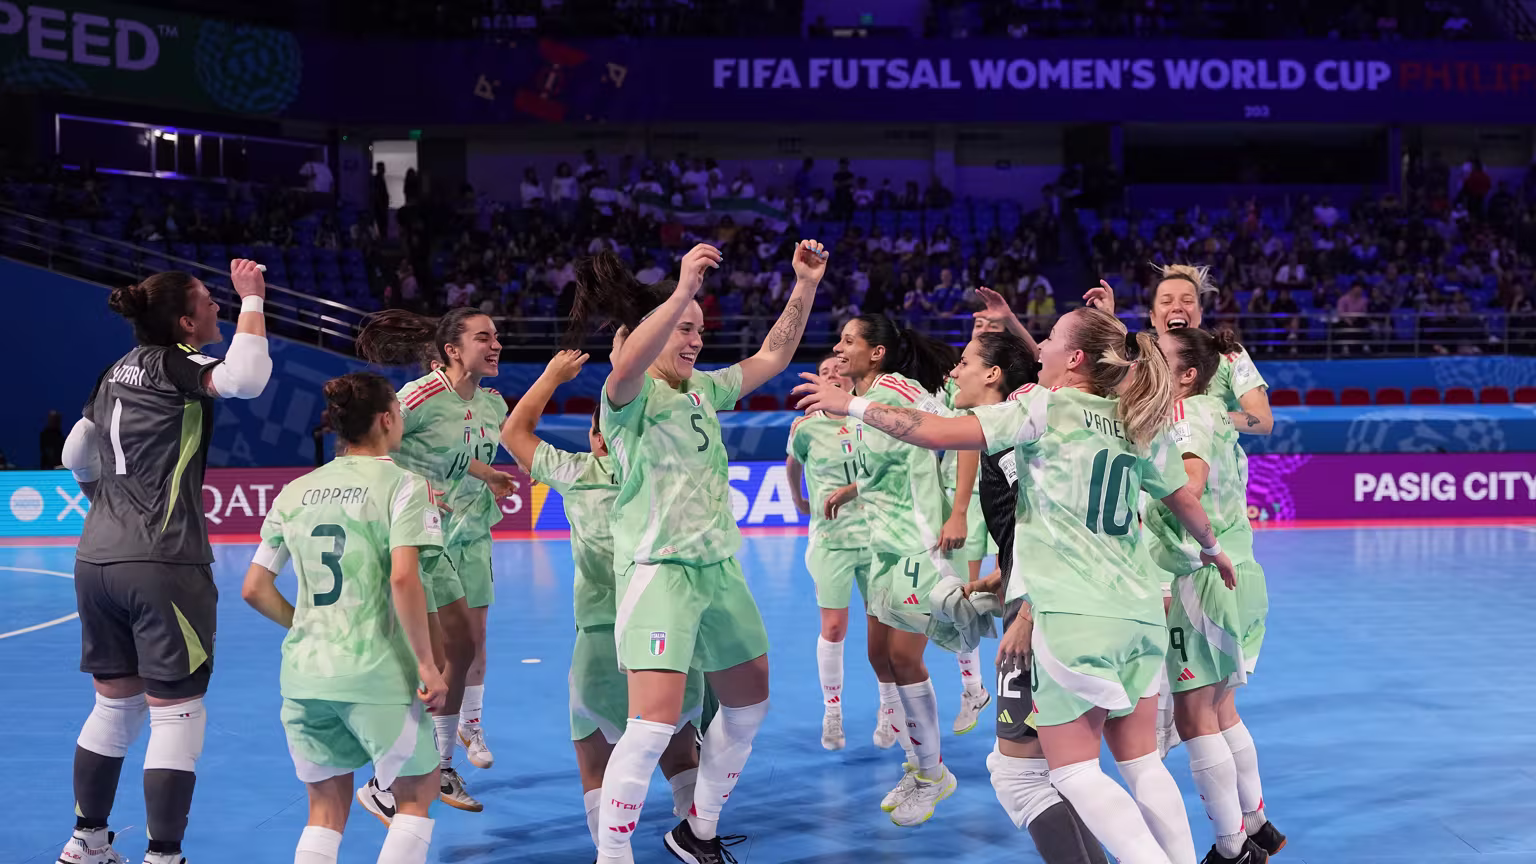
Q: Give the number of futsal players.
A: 13